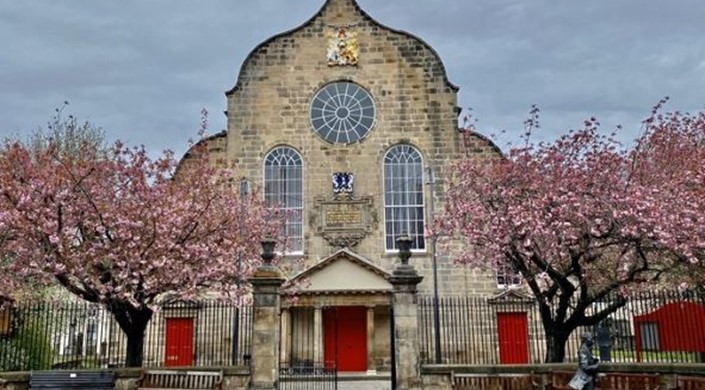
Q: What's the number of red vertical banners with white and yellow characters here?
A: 0